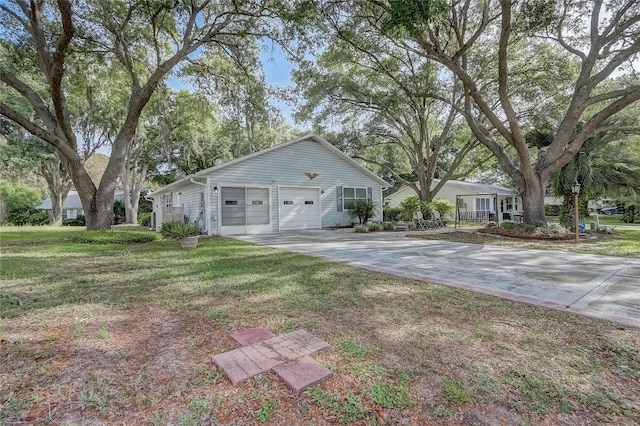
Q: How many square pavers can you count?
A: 4